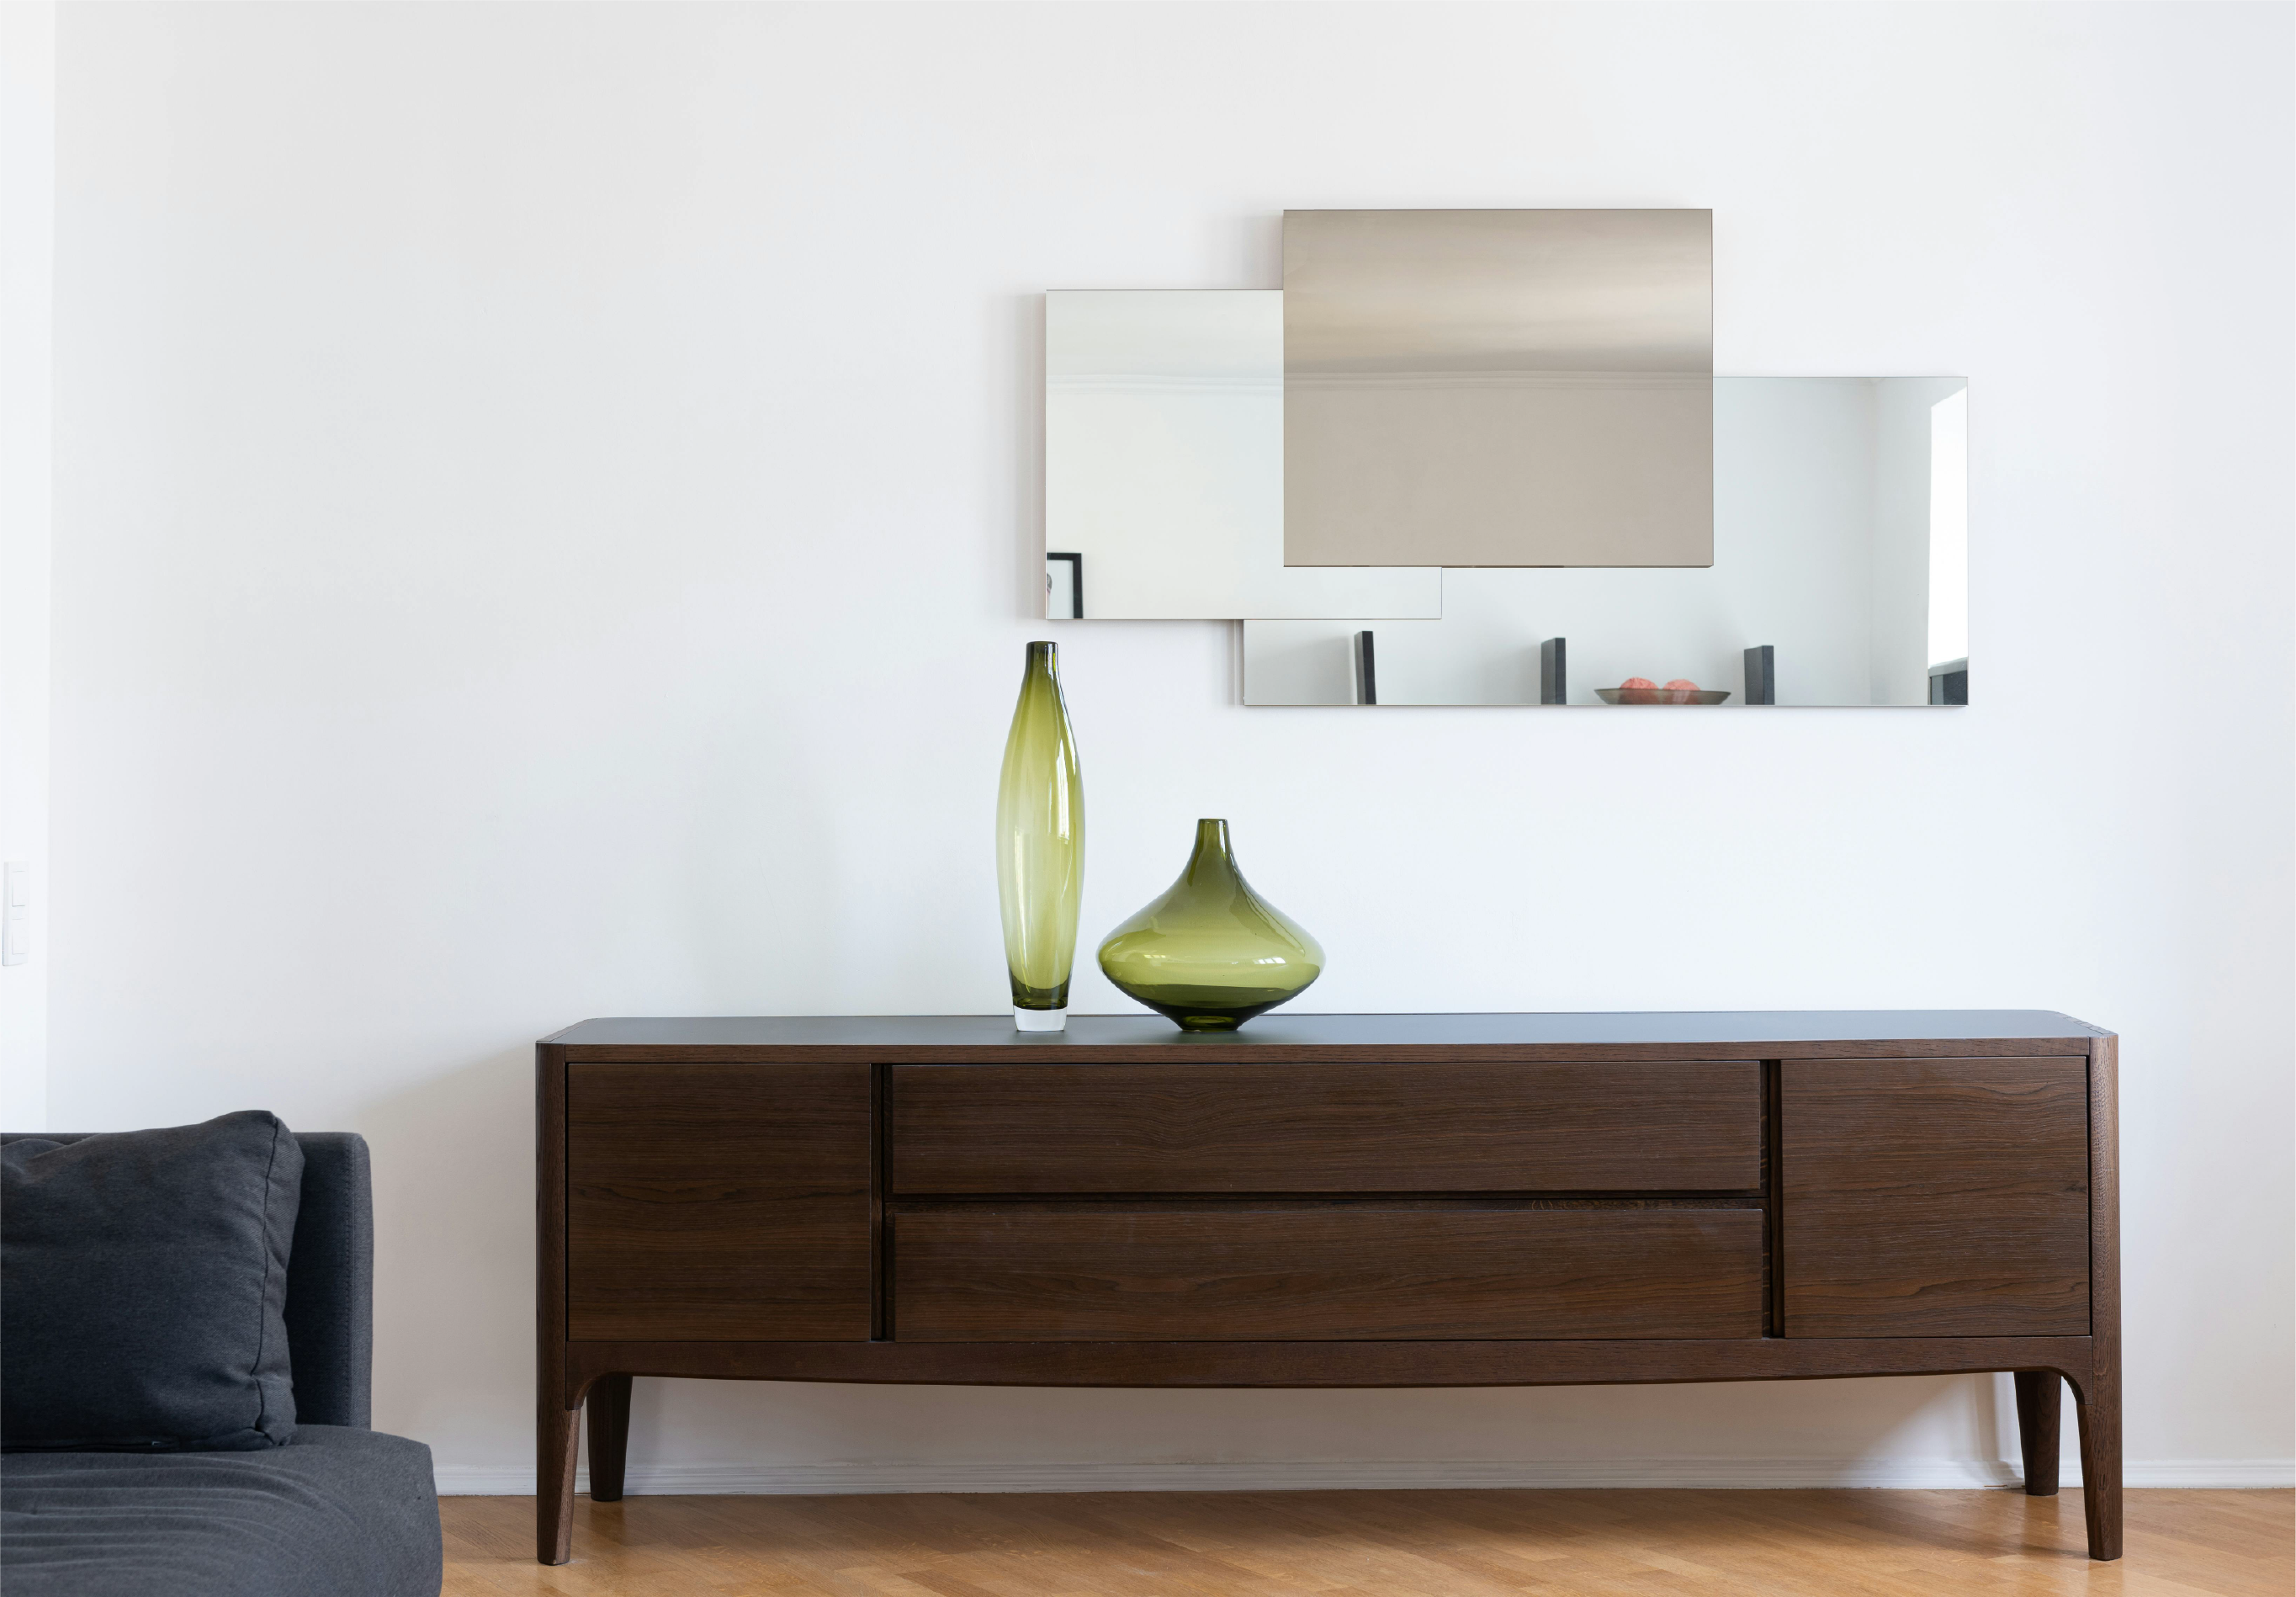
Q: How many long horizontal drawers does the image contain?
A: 2